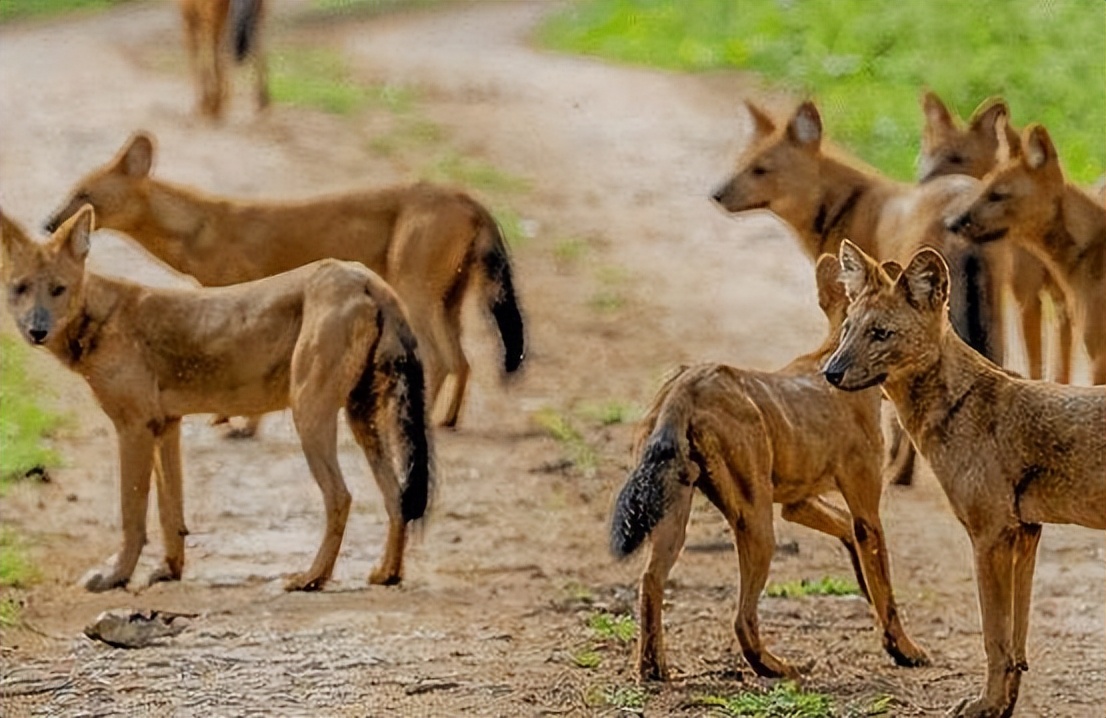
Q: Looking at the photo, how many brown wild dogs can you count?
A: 8